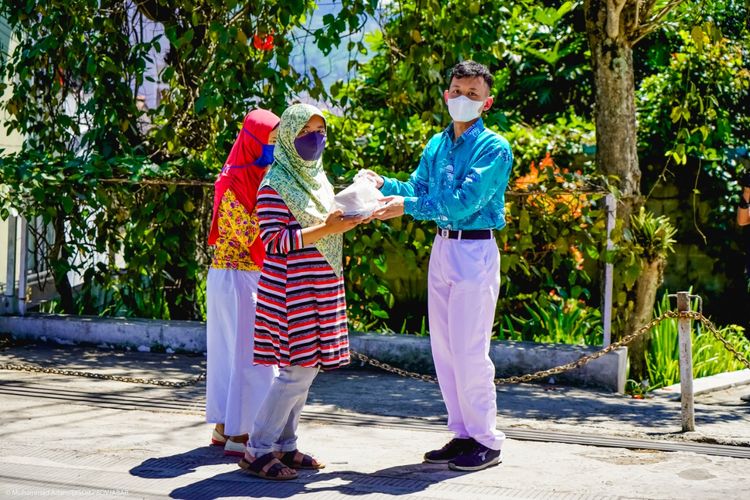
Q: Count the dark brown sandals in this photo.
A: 2